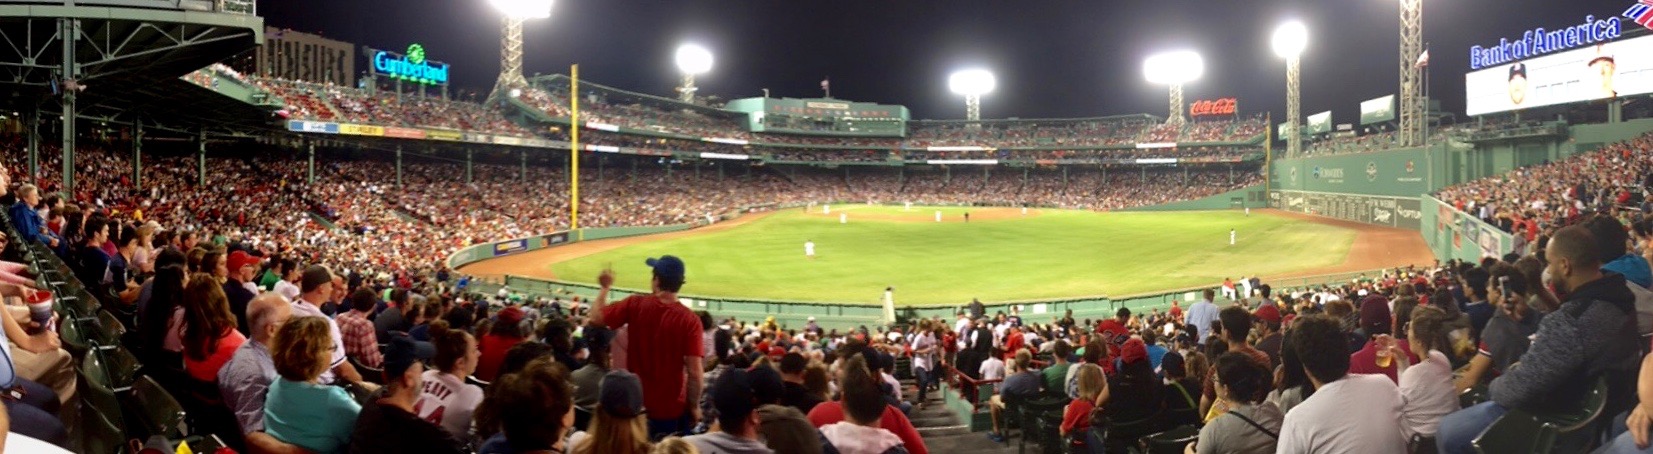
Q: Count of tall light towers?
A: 6